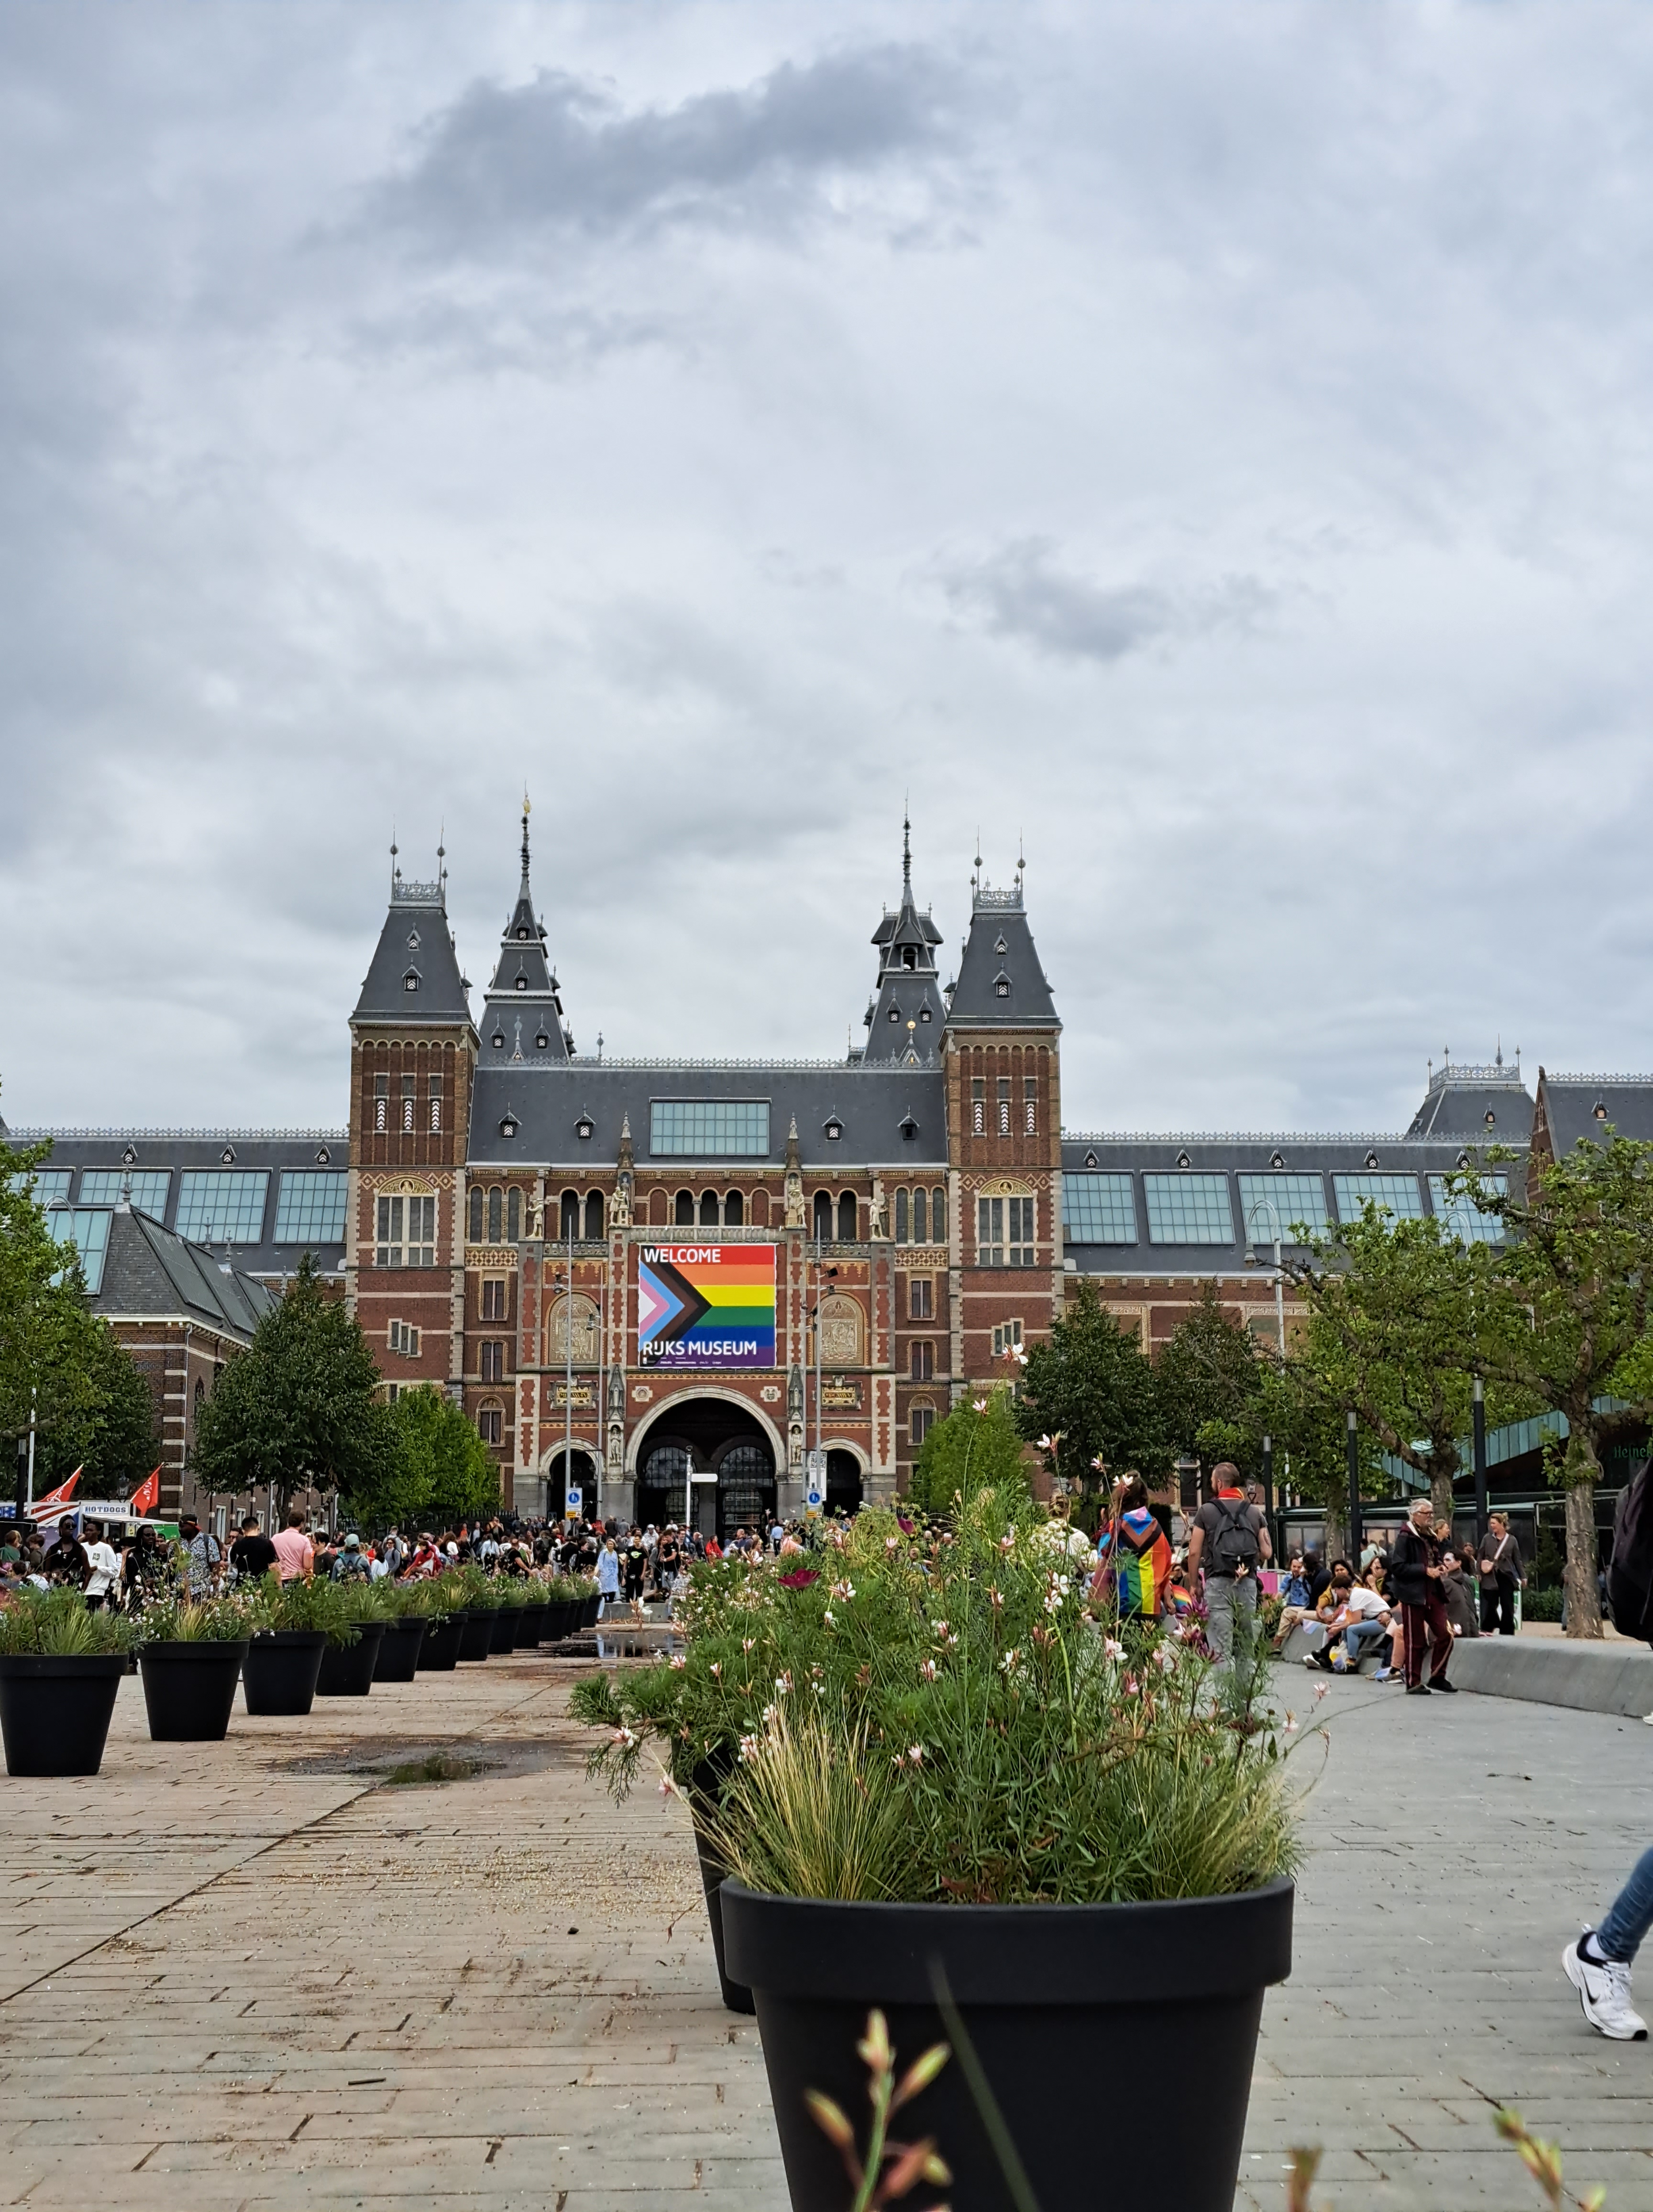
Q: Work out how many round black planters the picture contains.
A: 15